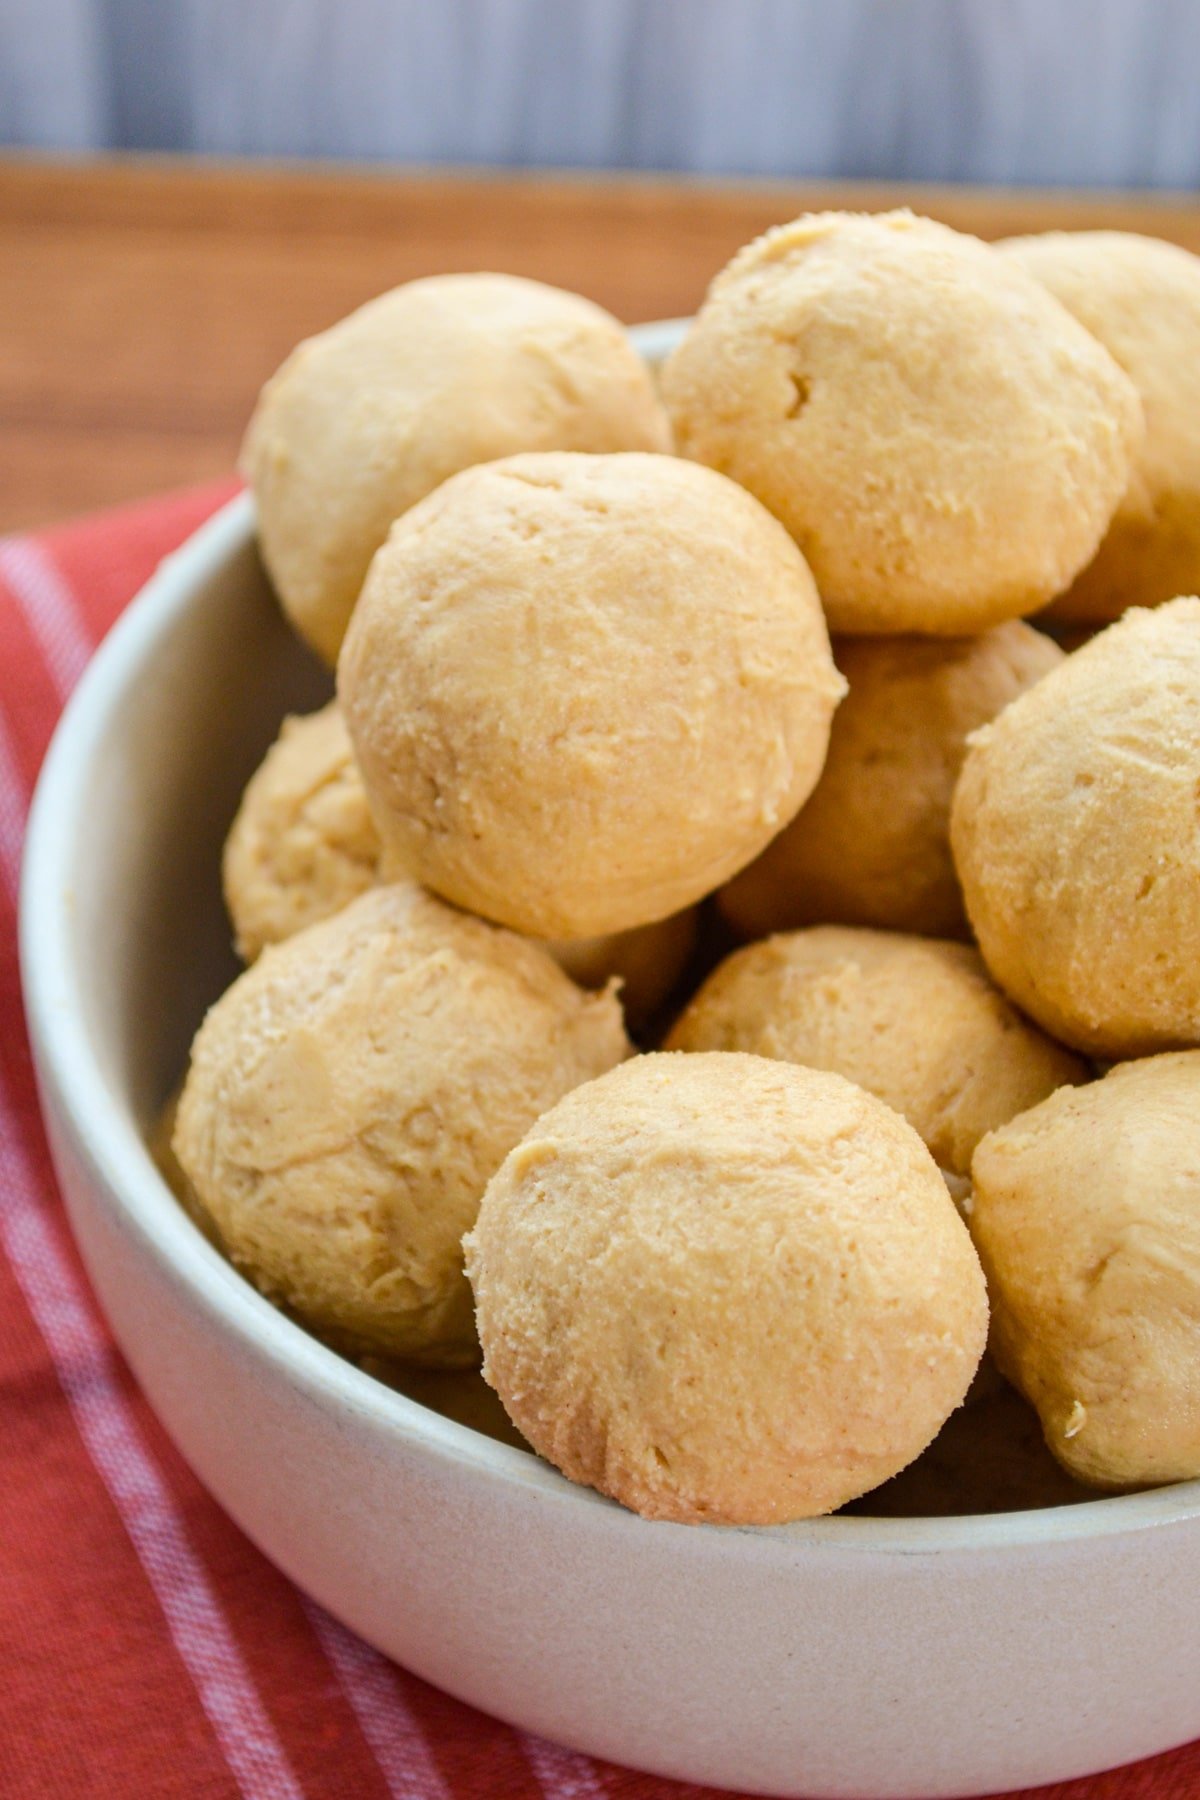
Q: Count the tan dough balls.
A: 11